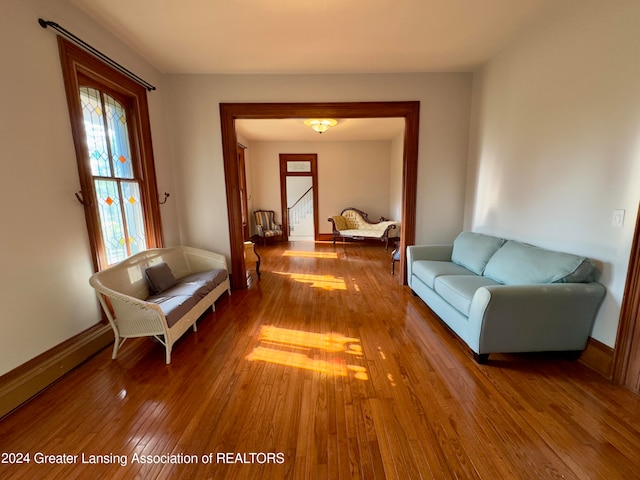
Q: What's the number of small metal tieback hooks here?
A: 2